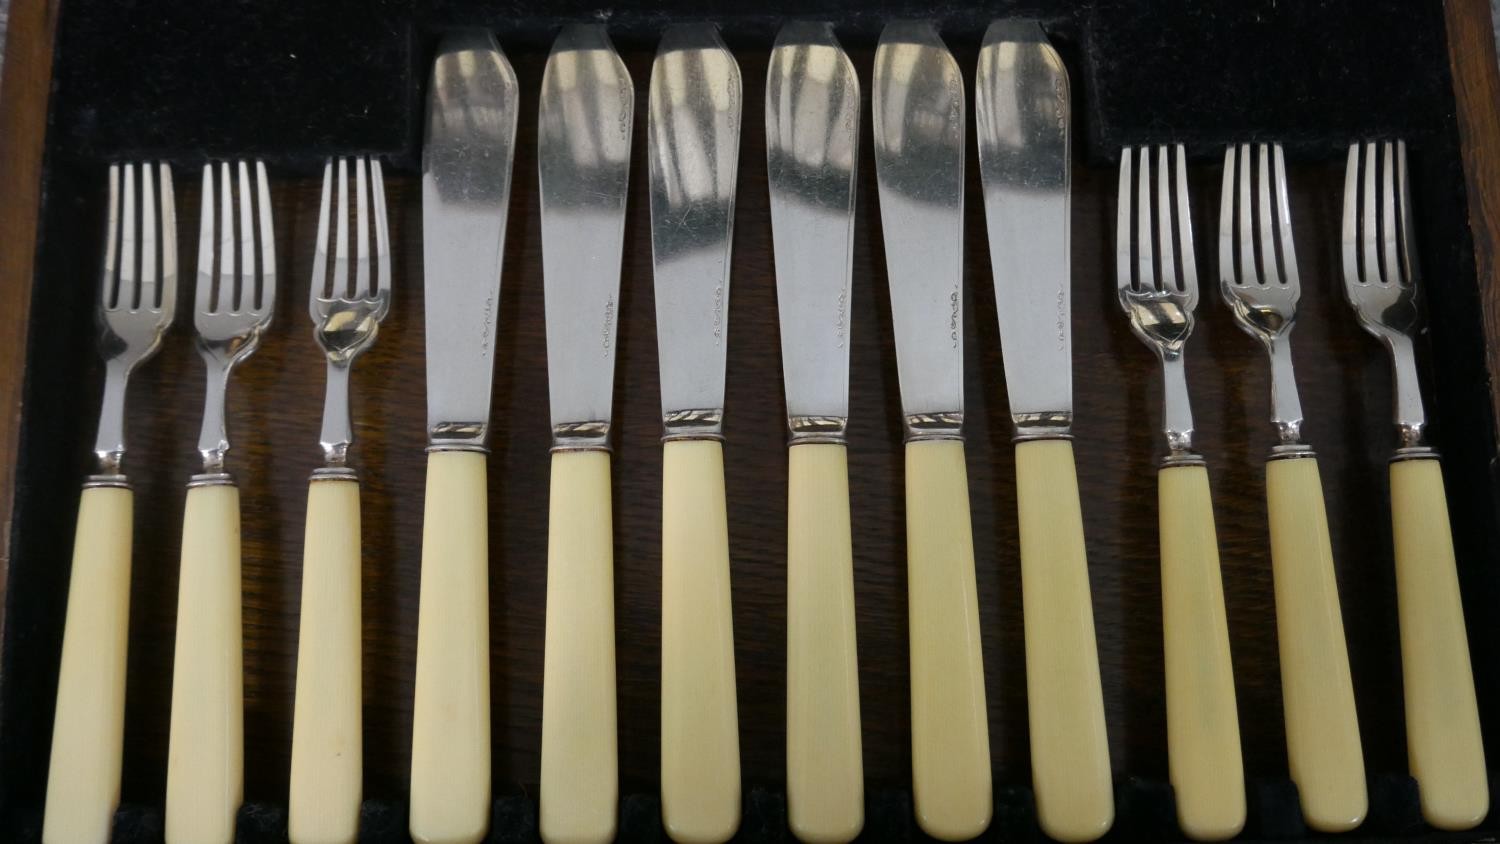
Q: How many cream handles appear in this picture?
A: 12